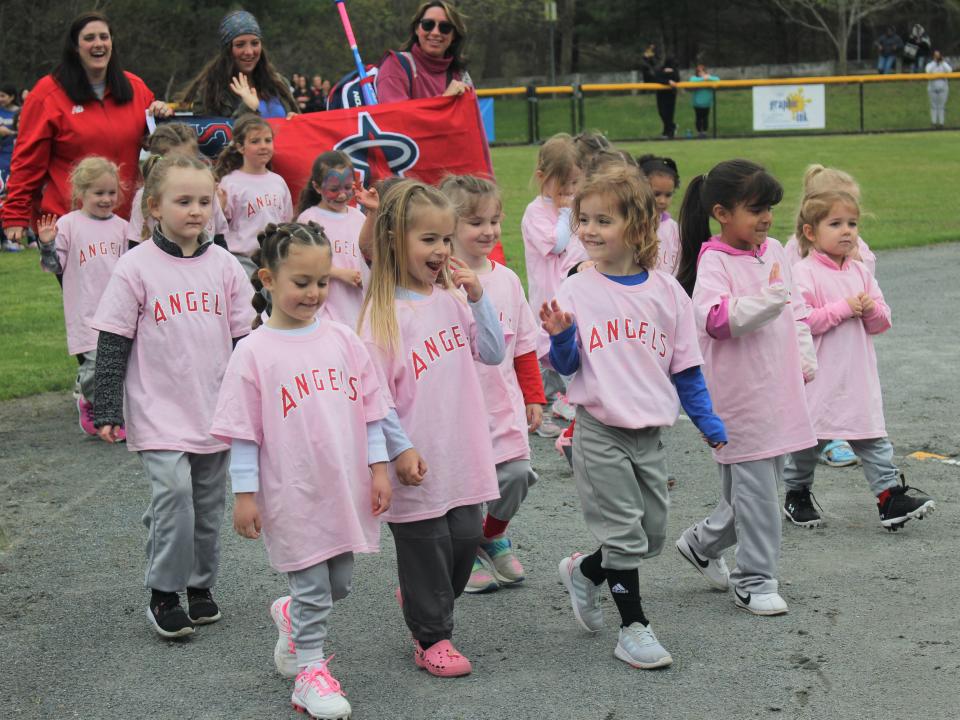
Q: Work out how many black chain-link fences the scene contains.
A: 1